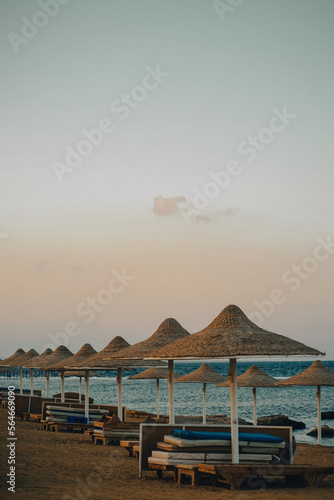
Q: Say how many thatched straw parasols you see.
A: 13